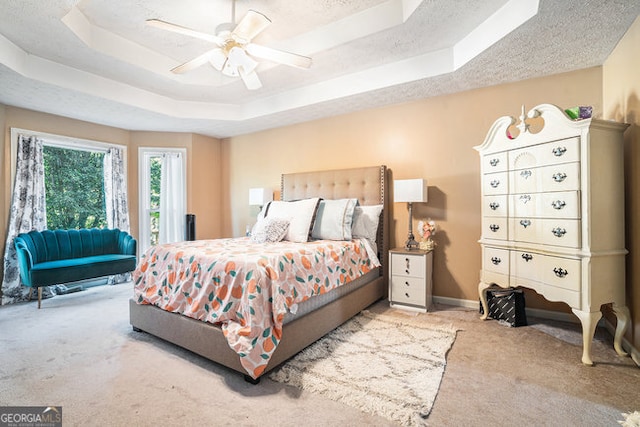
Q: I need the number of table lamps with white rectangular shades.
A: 2